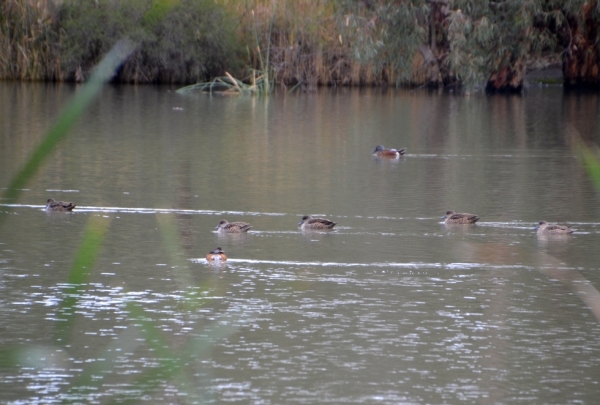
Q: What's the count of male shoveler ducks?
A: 2